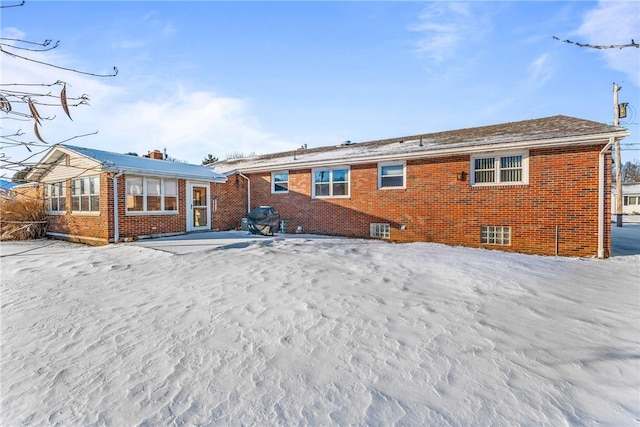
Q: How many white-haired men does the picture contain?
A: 0